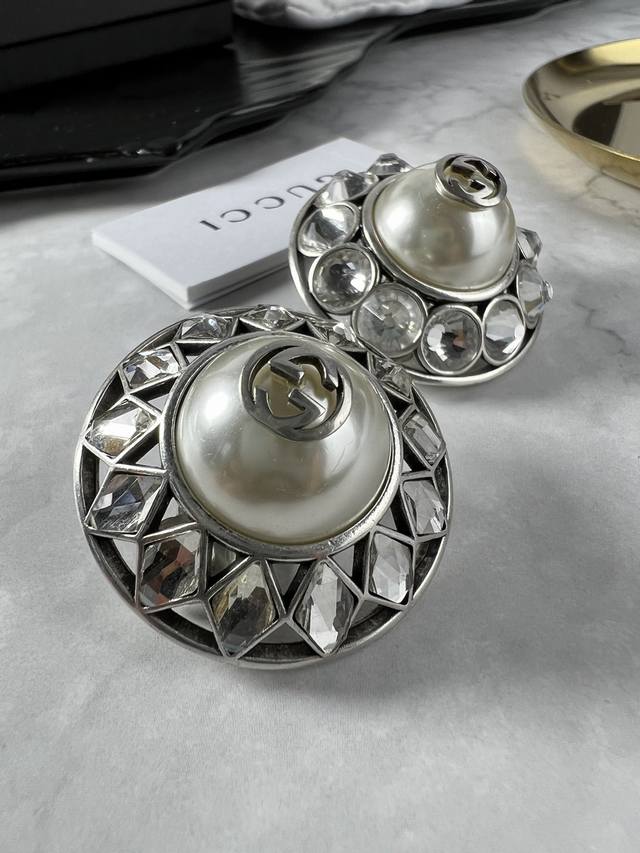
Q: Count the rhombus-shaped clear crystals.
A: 13